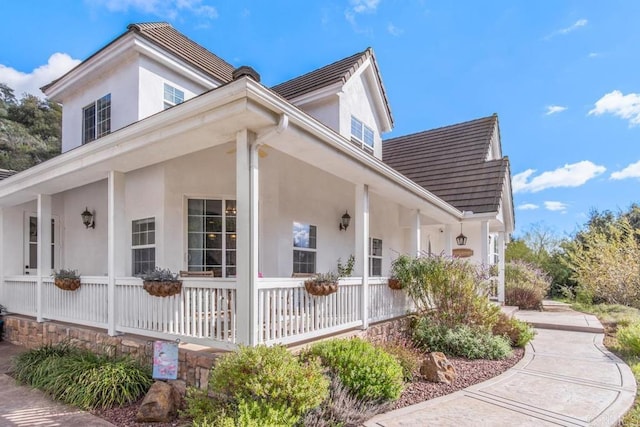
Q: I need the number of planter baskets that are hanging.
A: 4